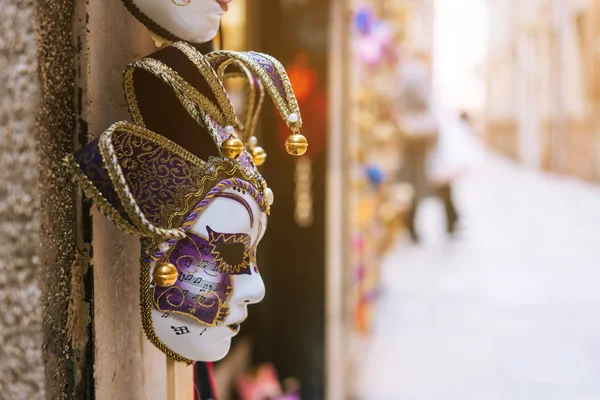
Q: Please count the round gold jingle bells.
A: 4